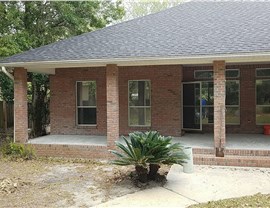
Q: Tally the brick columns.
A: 3